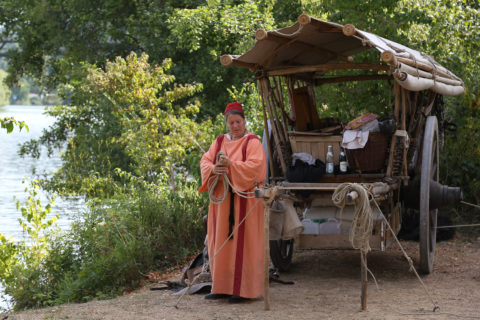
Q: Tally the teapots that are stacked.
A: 0